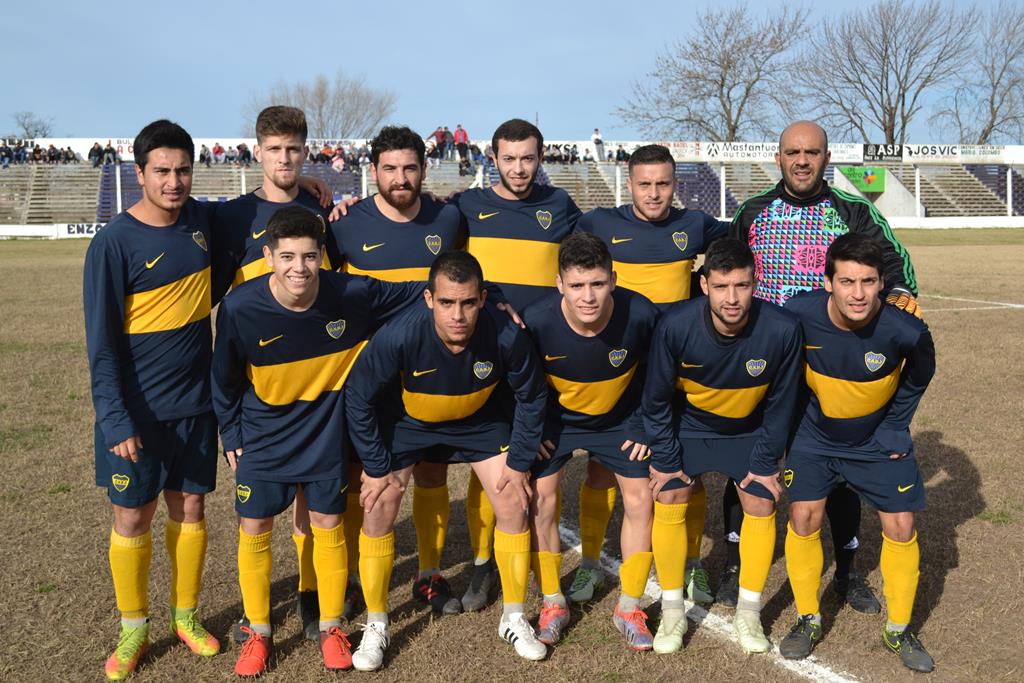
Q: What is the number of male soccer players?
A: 11